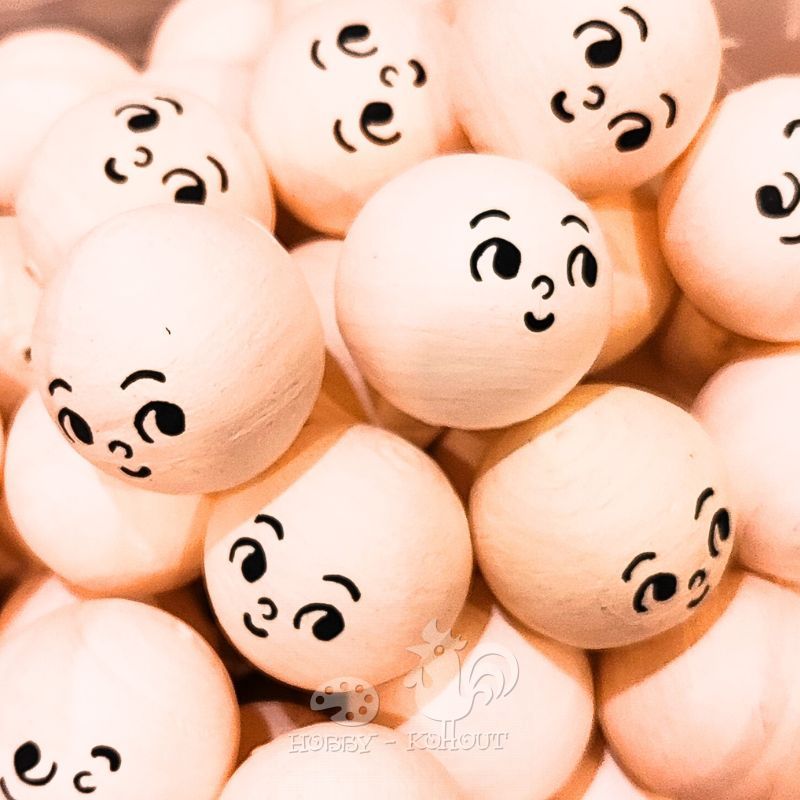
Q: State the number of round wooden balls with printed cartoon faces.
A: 9